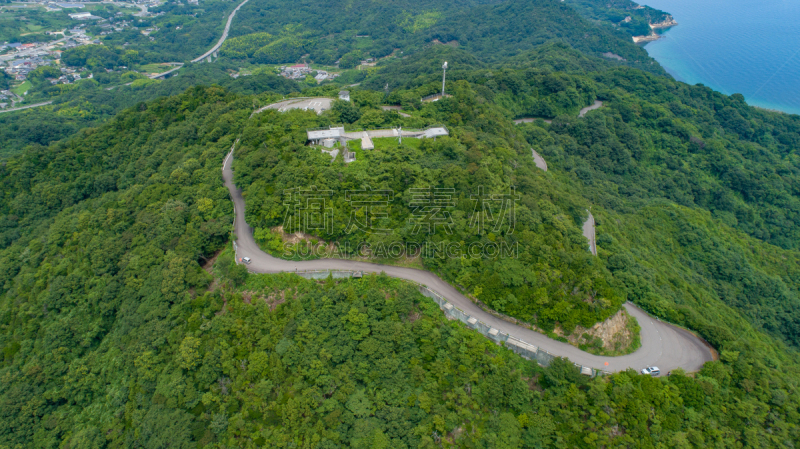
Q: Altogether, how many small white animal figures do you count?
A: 0